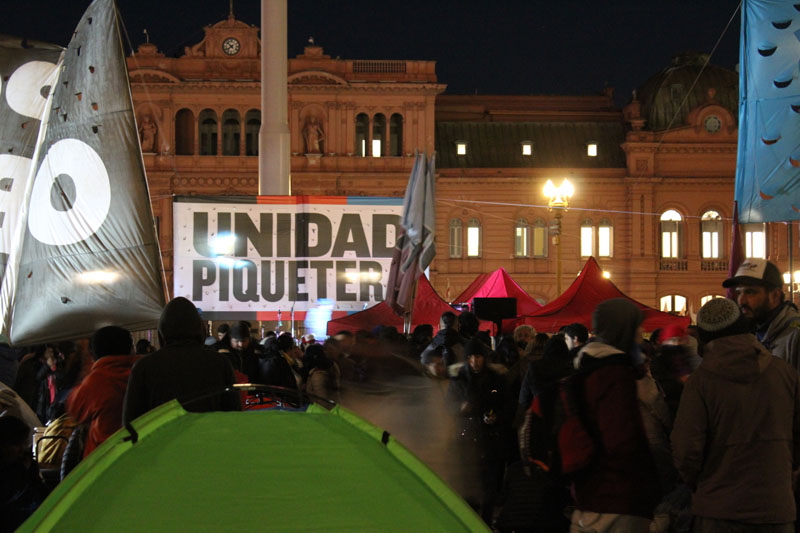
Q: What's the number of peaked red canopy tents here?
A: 3